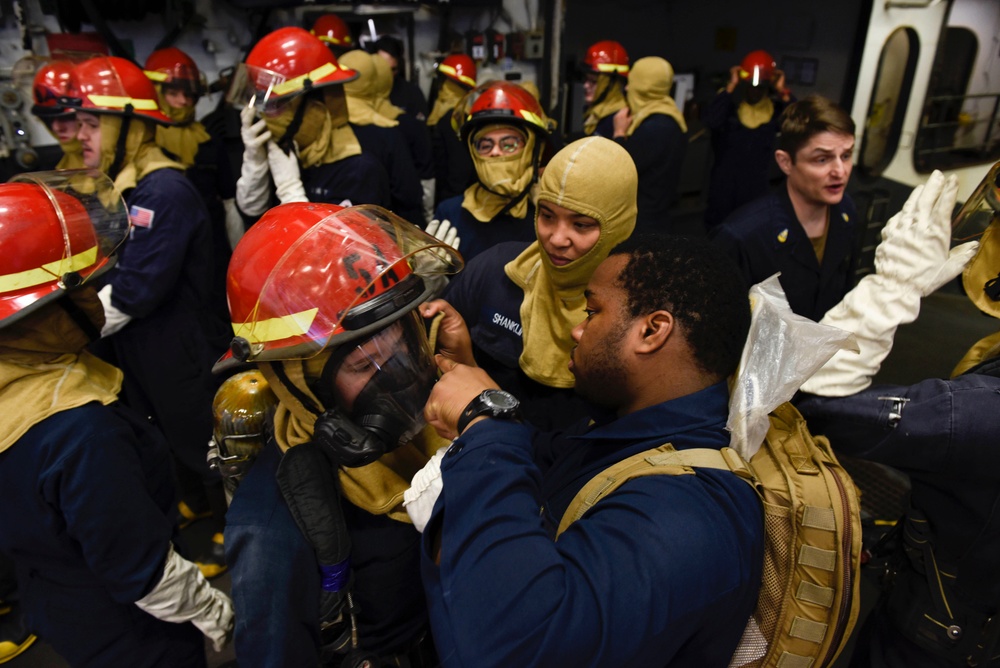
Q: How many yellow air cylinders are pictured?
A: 1